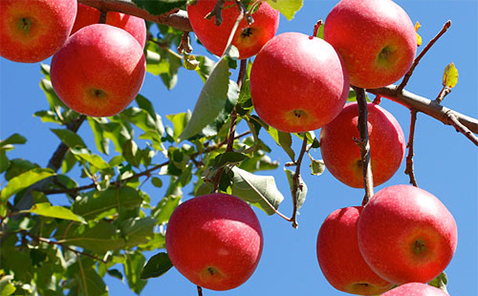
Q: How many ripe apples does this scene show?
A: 11